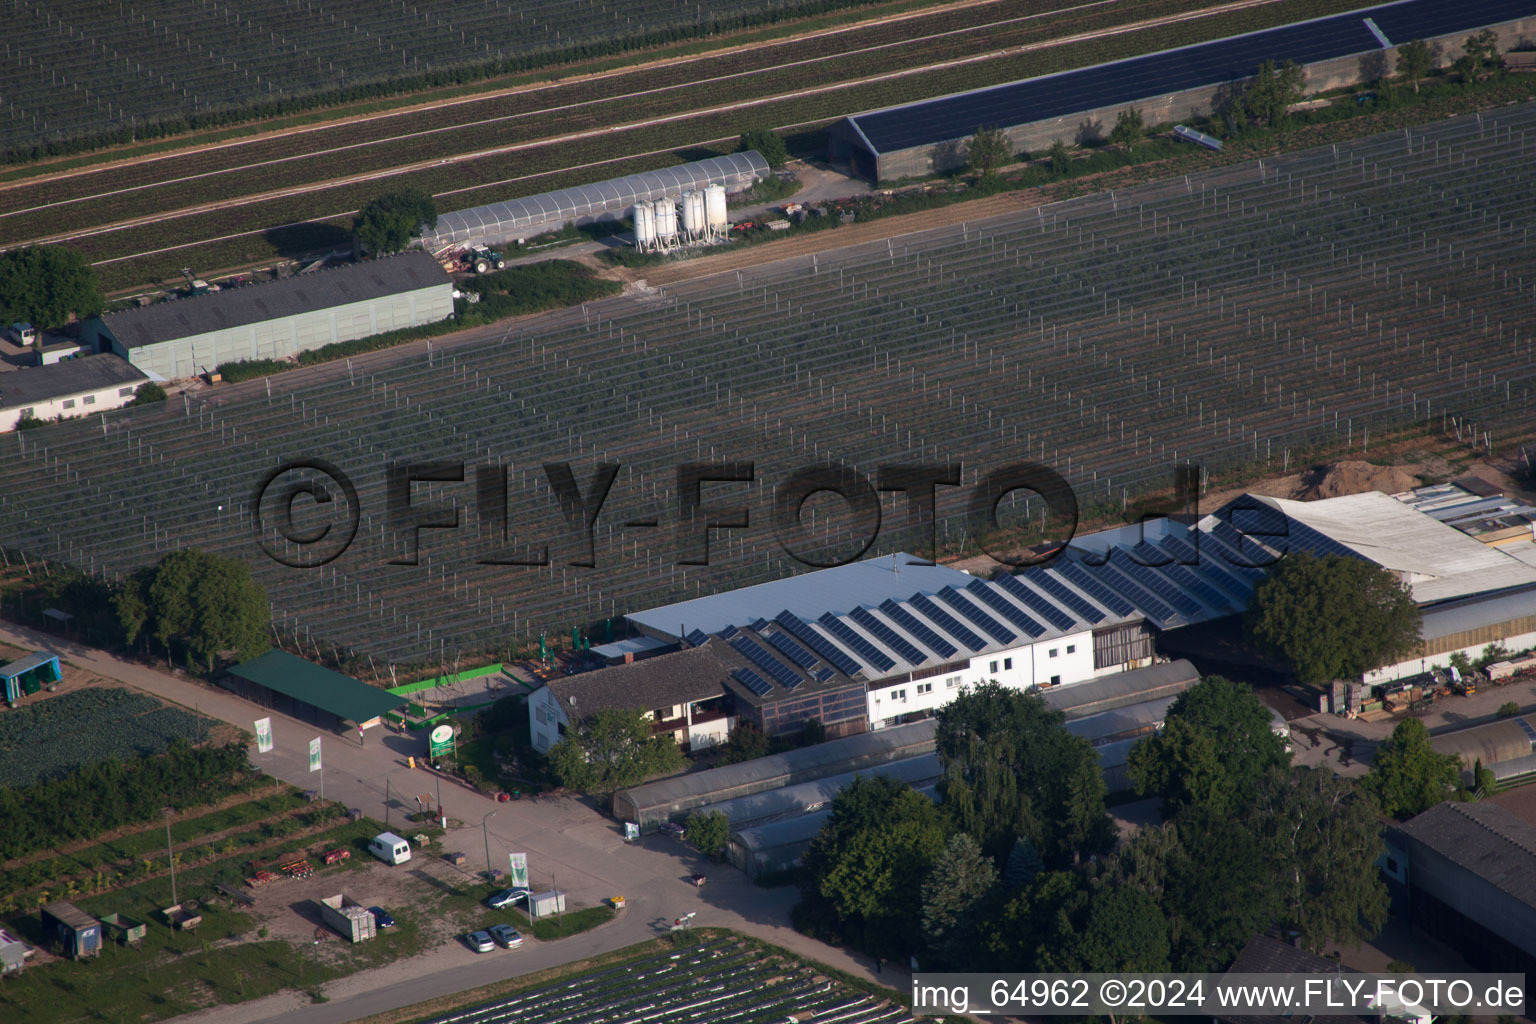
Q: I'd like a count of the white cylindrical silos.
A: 4